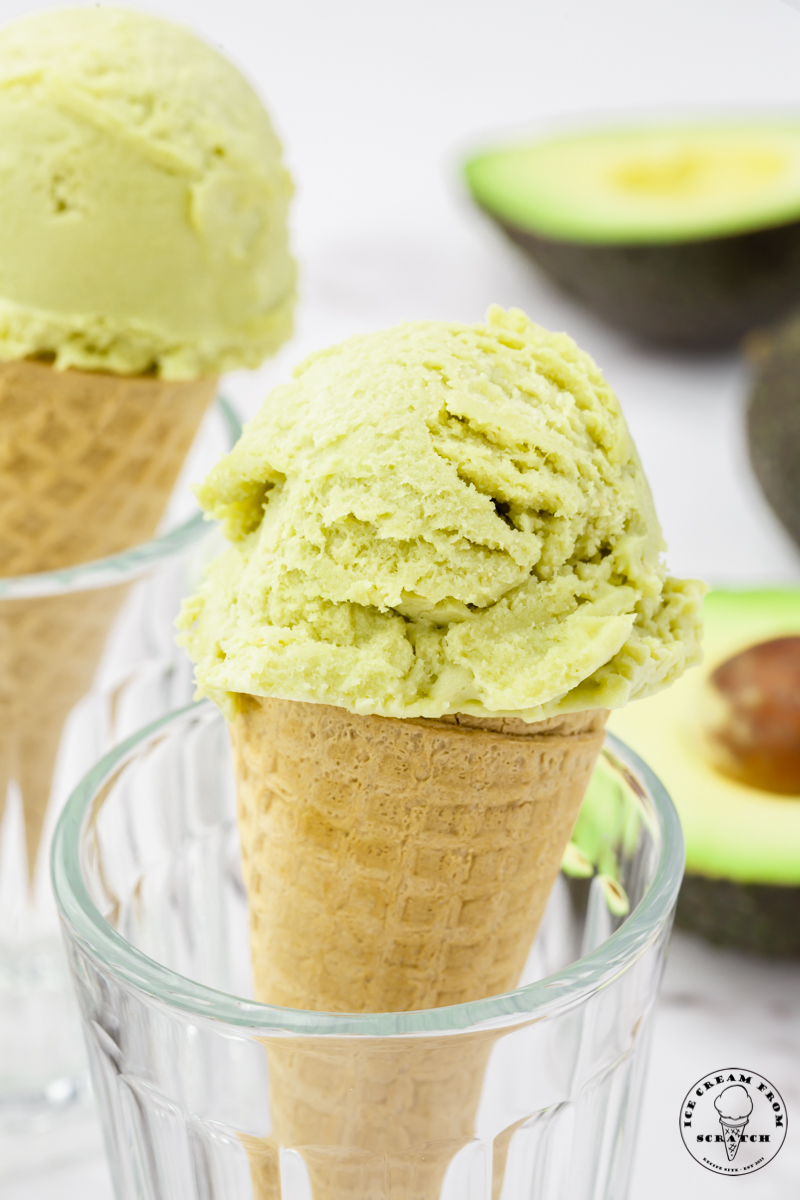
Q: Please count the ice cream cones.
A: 2